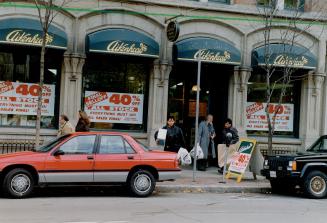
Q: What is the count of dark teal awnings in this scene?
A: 4